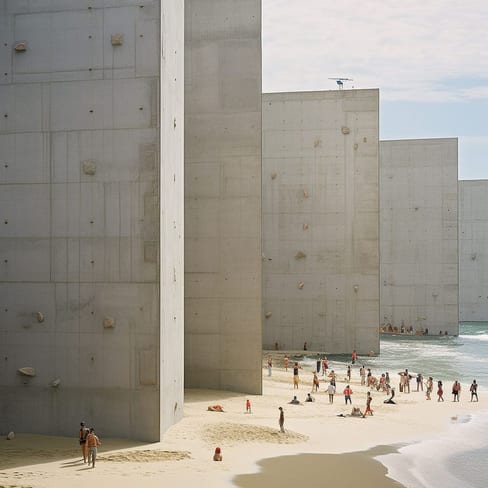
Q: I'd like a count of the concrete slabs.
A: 5